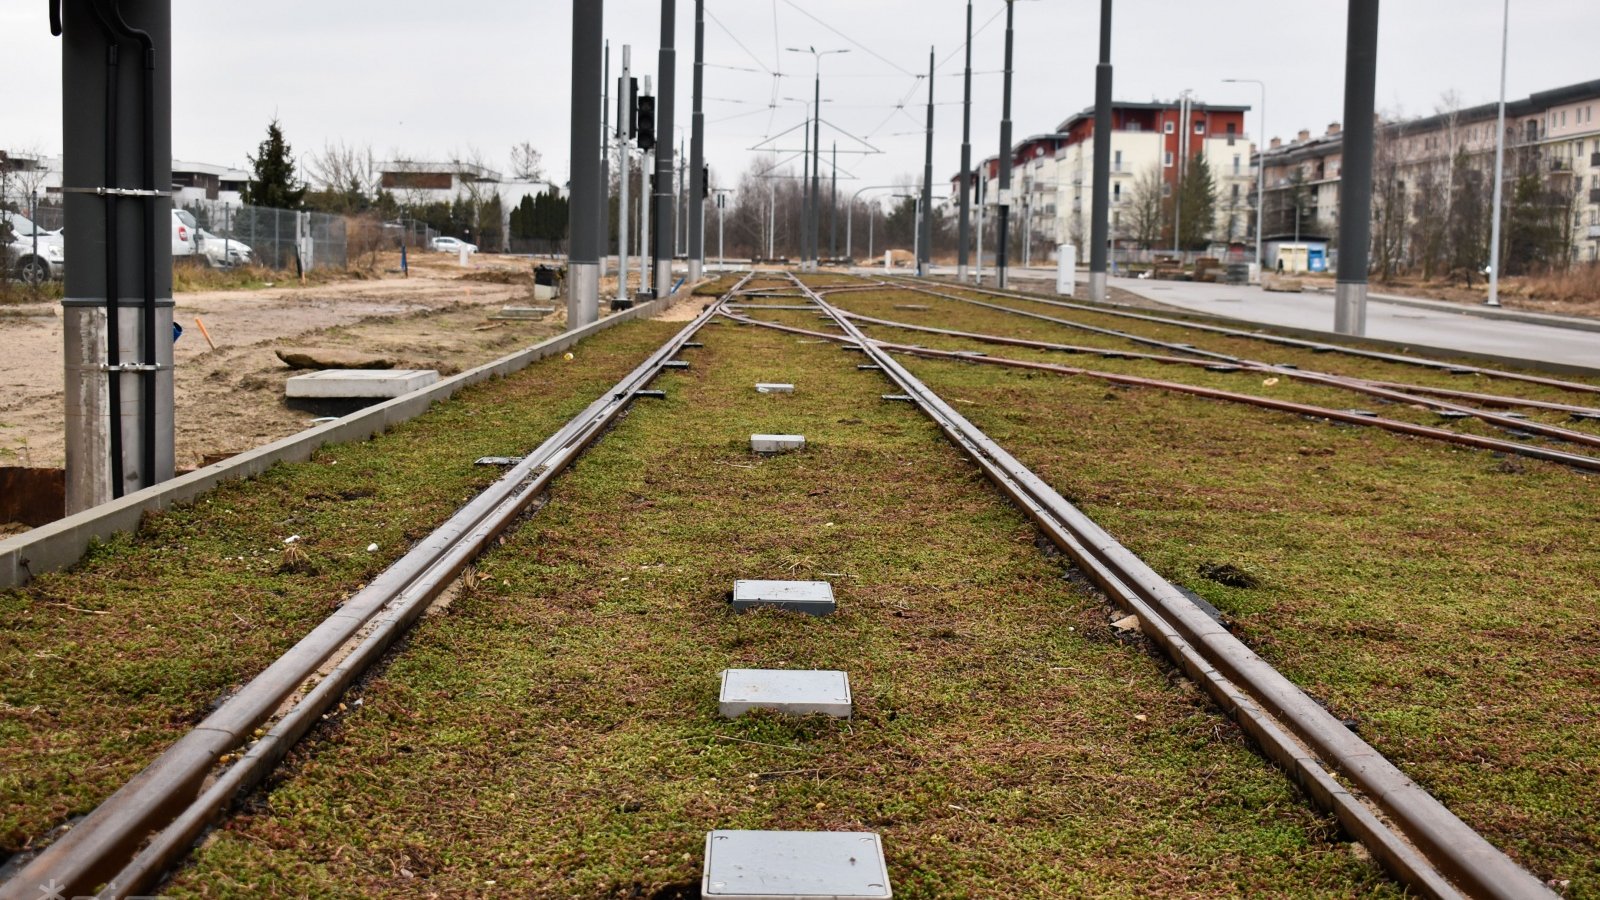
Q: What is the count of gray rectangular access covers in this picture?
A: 5